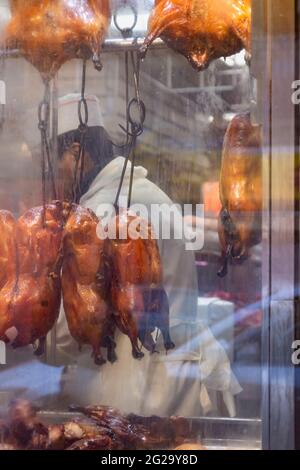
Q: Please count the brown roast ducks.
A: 7